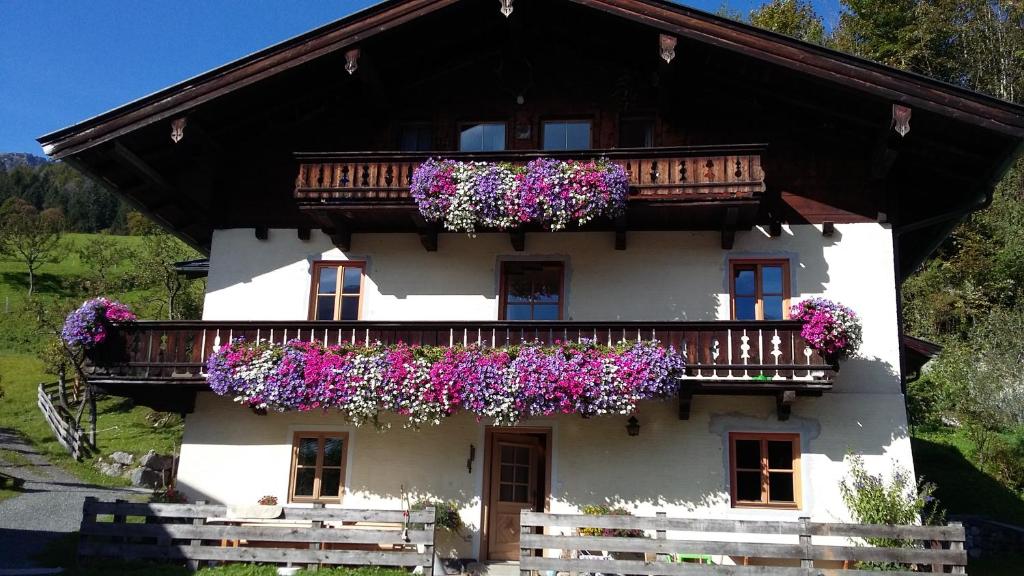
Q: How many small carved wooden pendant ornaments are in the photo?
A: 5